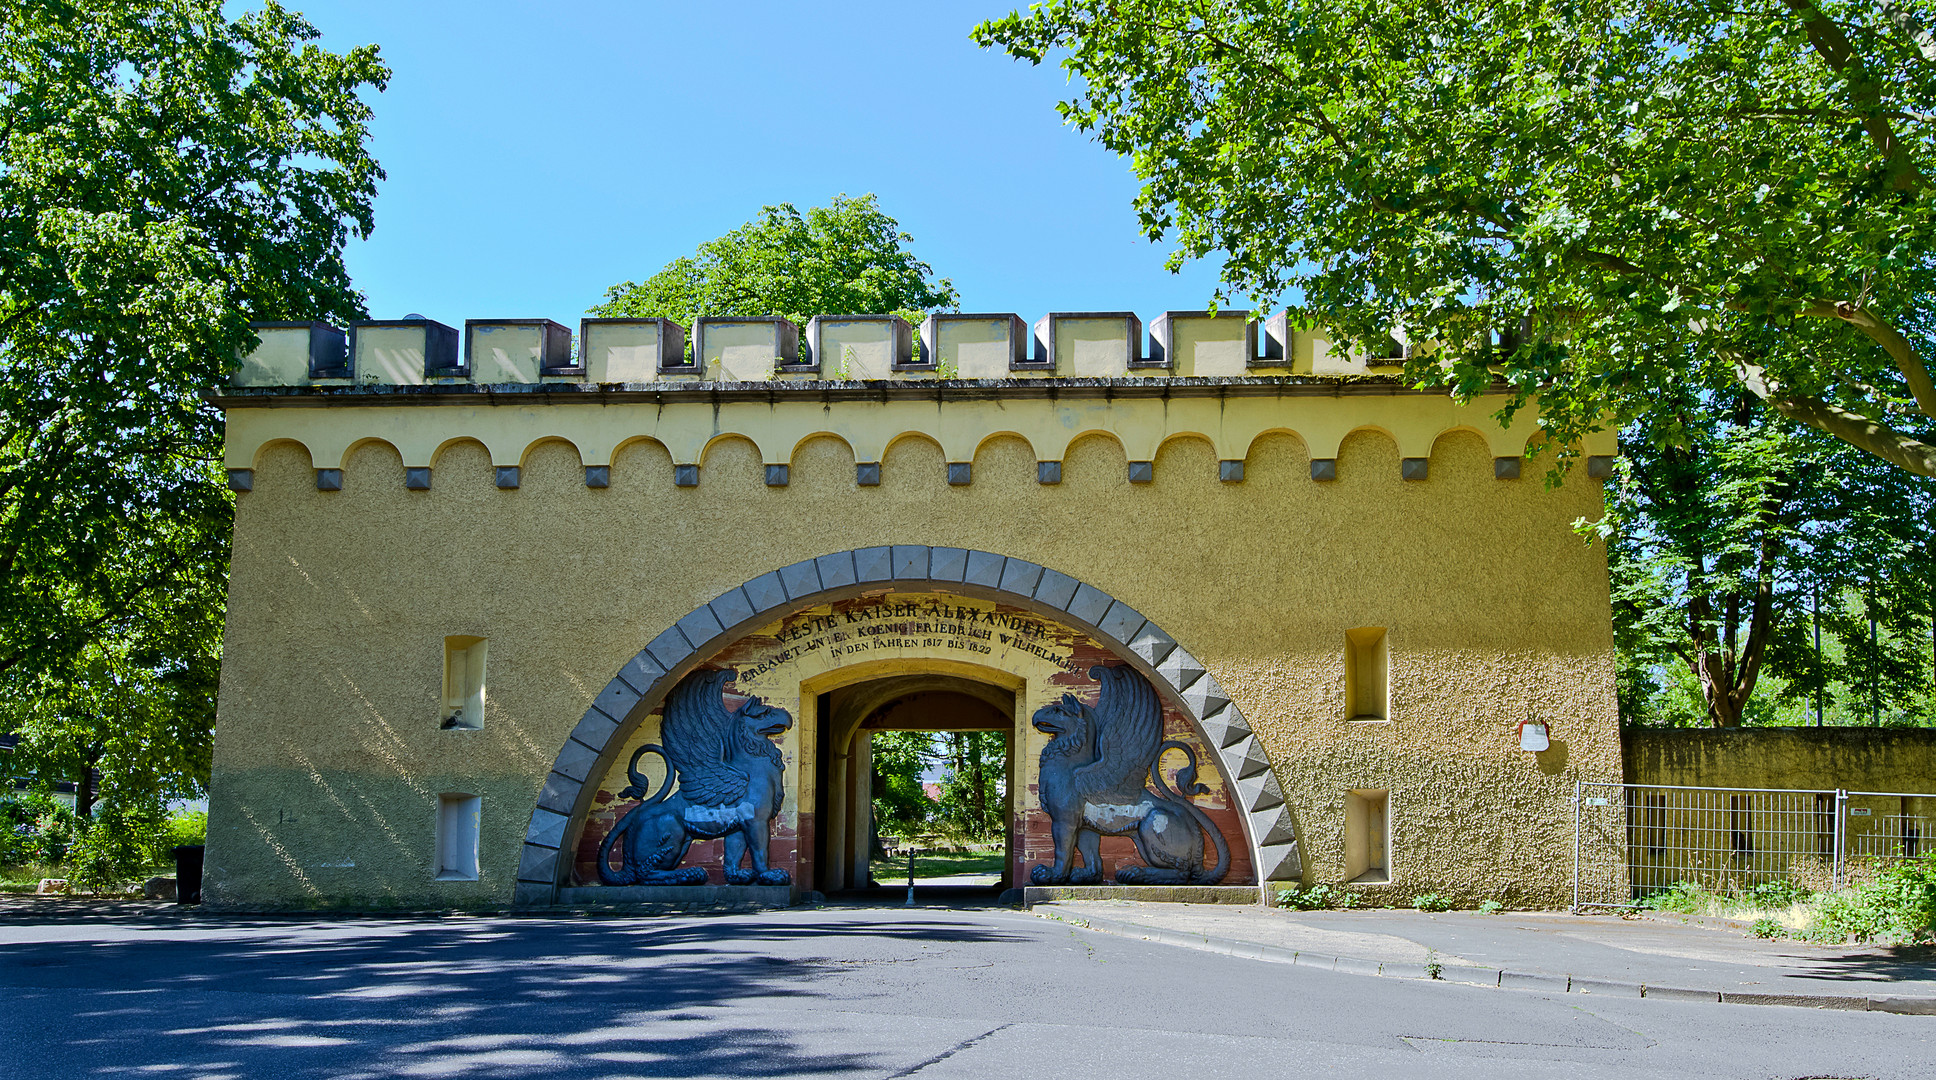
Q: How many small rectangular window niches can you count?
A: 4